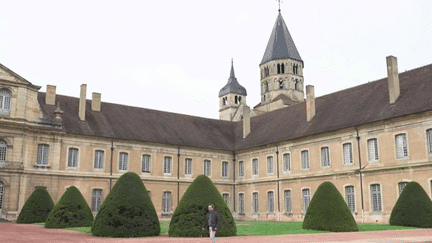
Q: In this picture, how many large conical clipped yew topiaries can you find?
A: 6